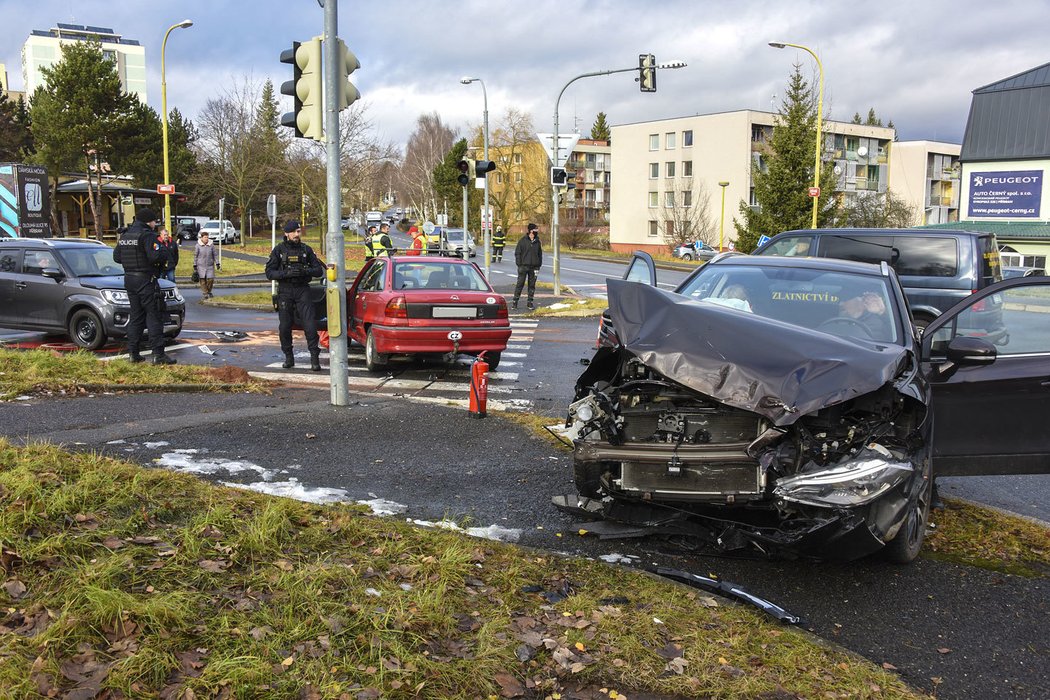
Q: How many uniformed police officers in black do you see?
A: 2